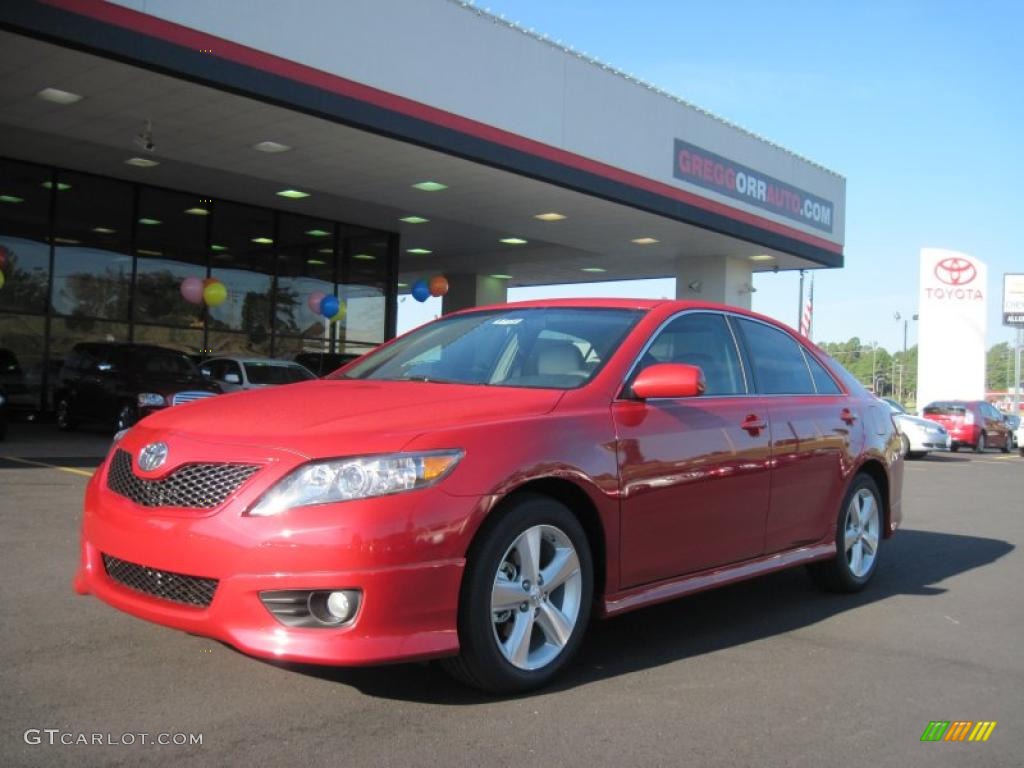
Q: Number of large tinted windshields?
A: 1